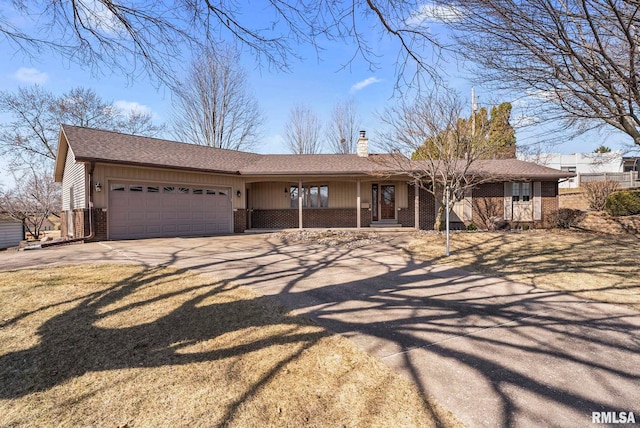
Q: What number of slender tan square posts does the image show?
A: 3